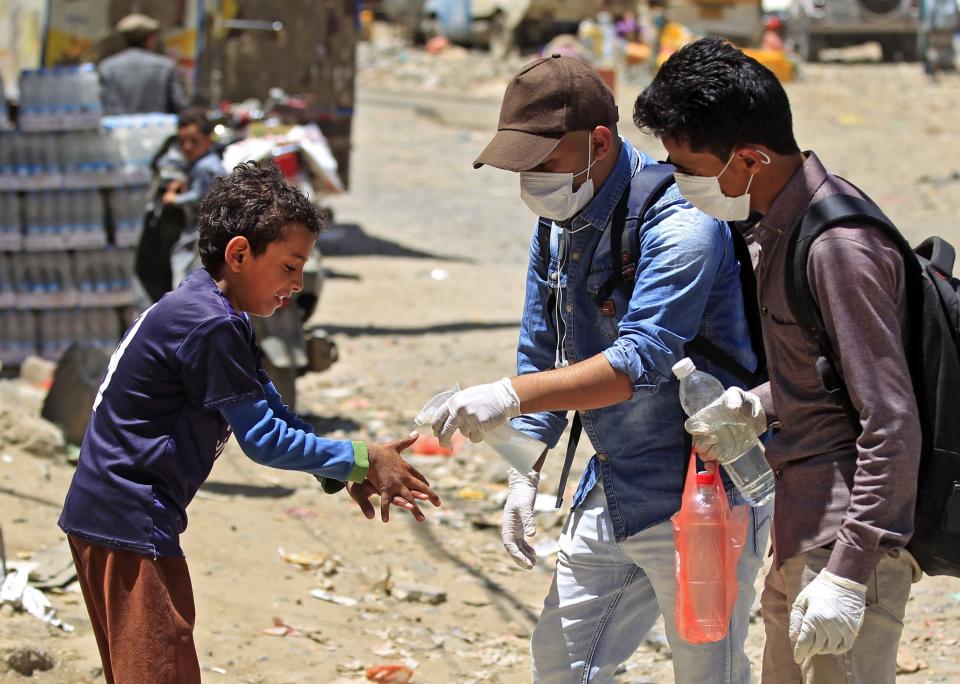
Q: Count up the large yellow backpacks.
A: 0